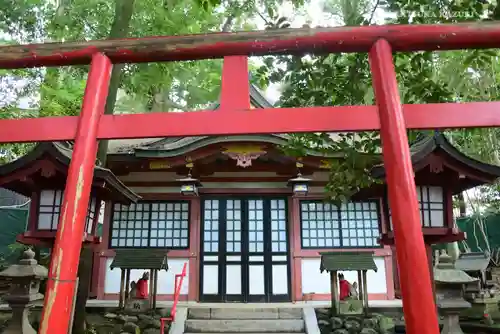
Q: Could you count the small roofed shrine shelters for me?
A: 2